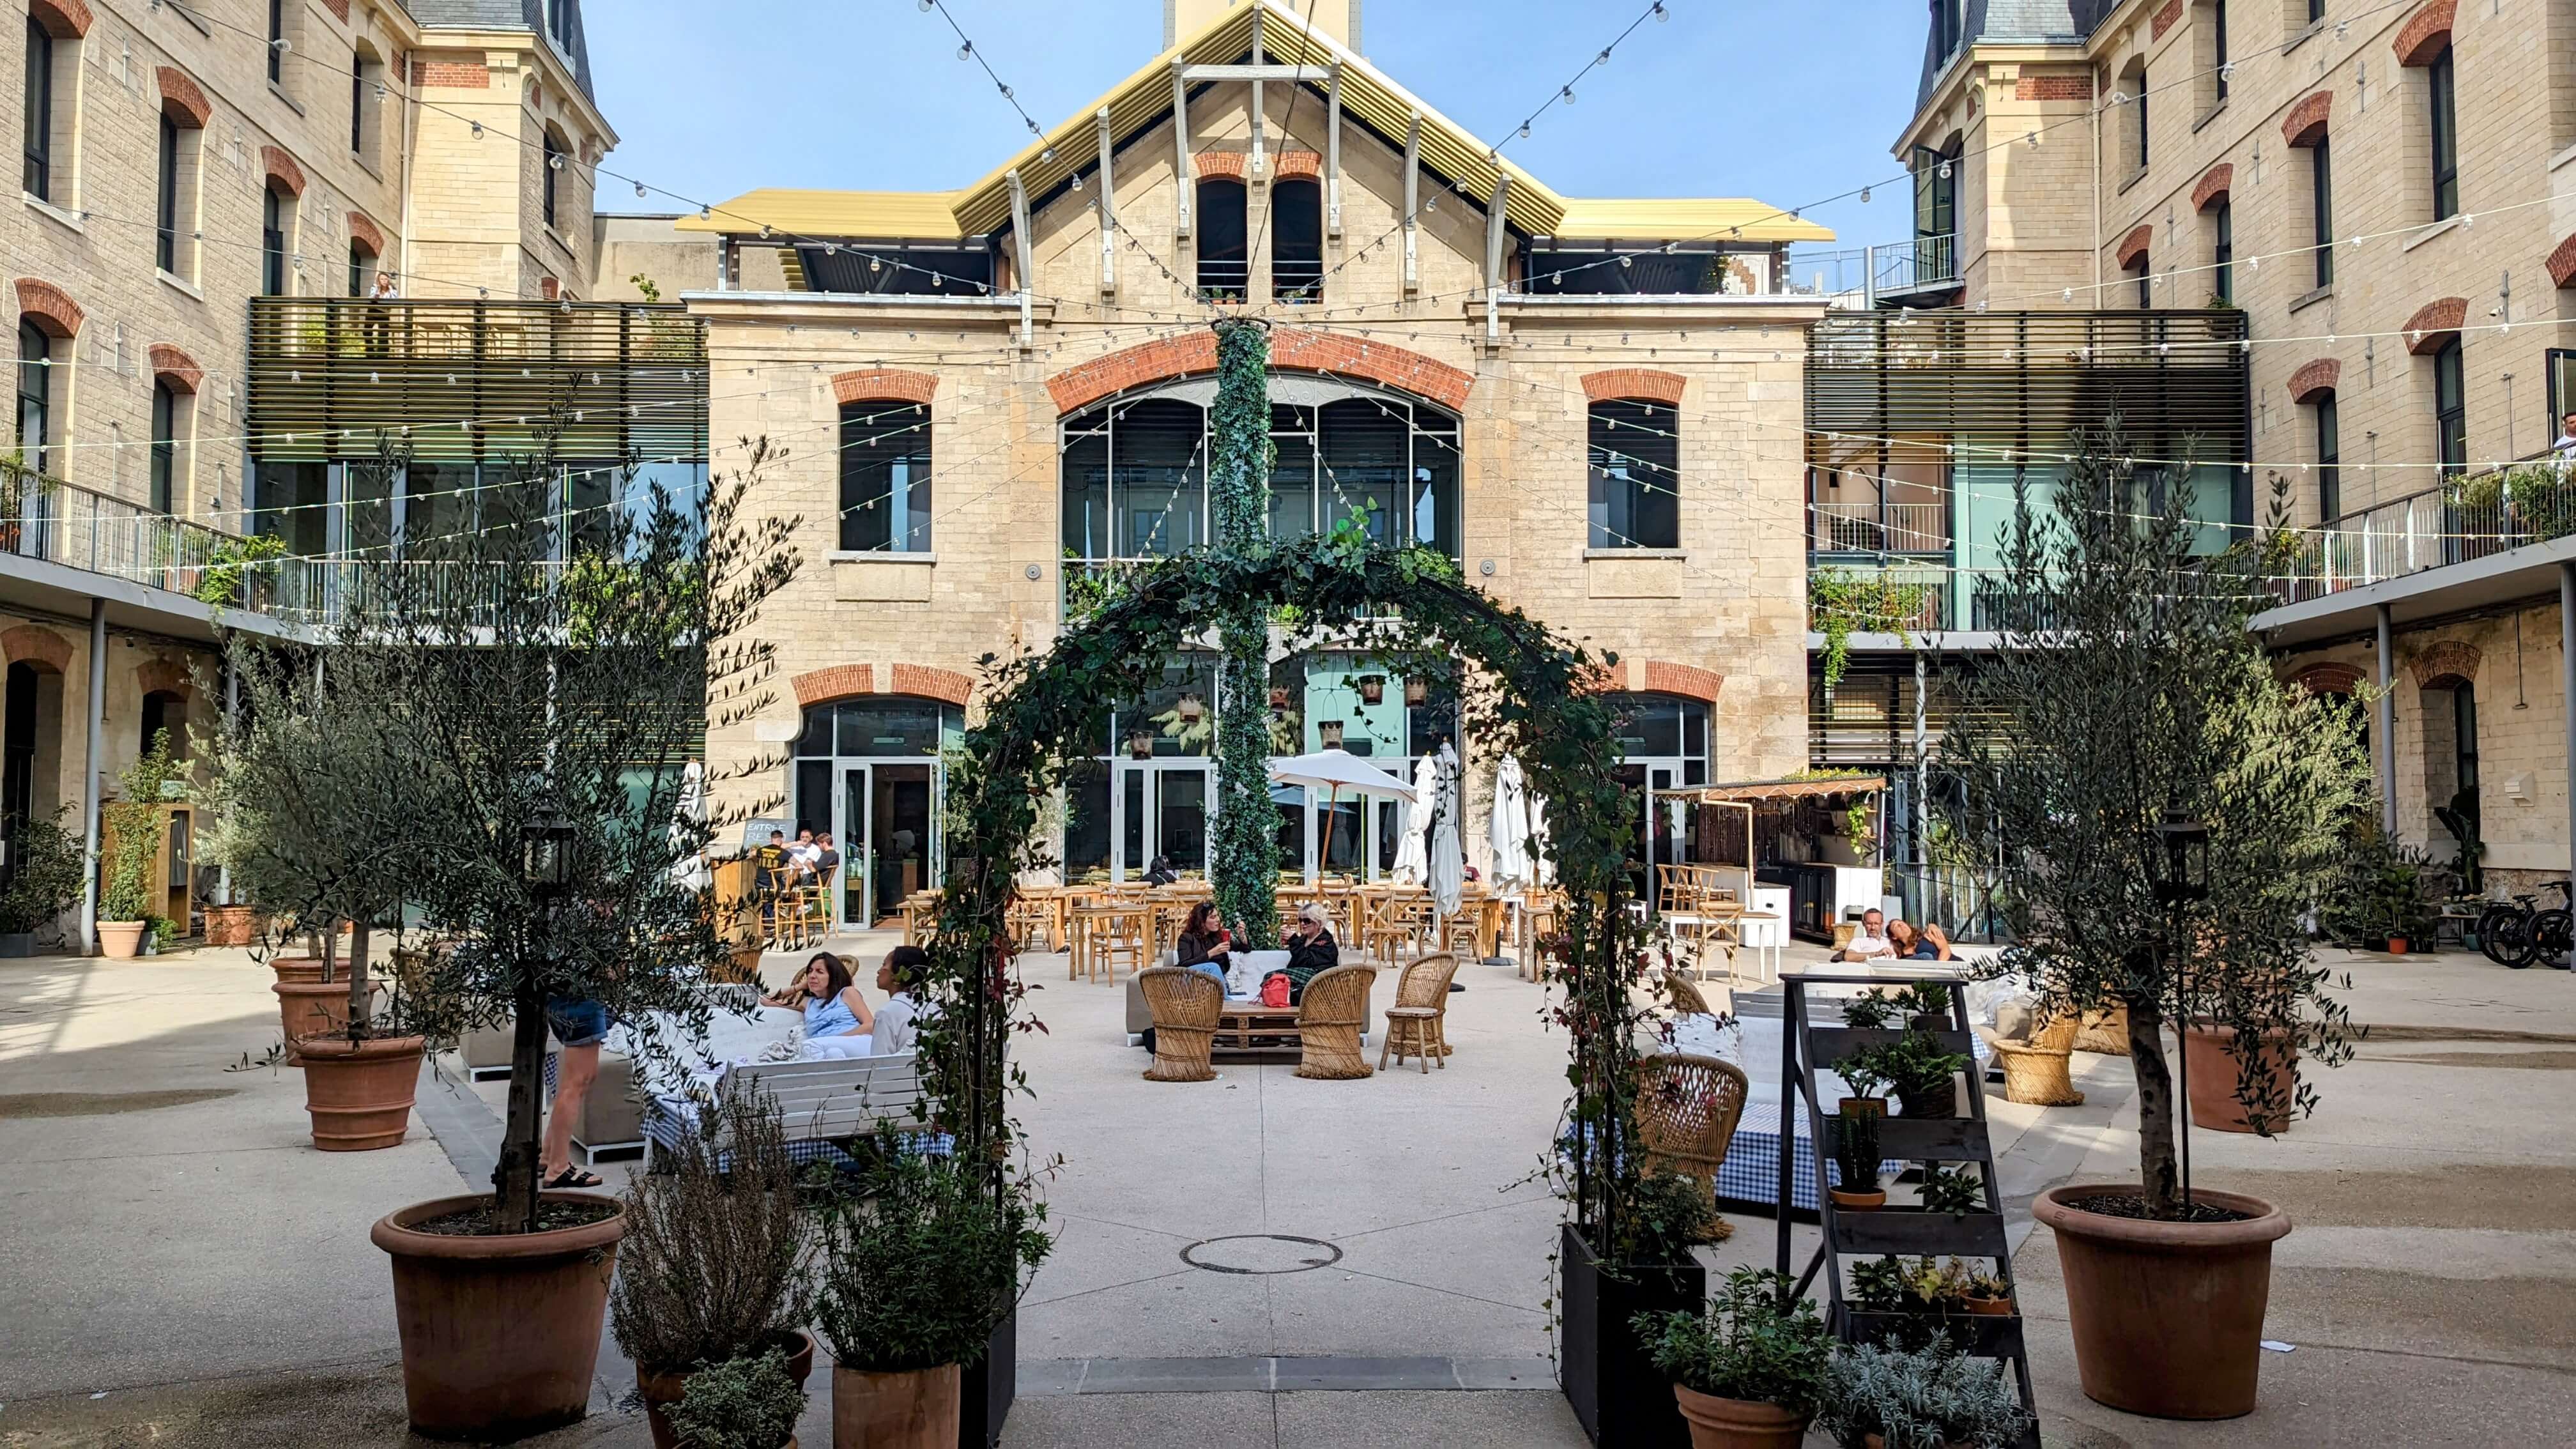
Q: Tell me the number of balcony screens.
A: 2